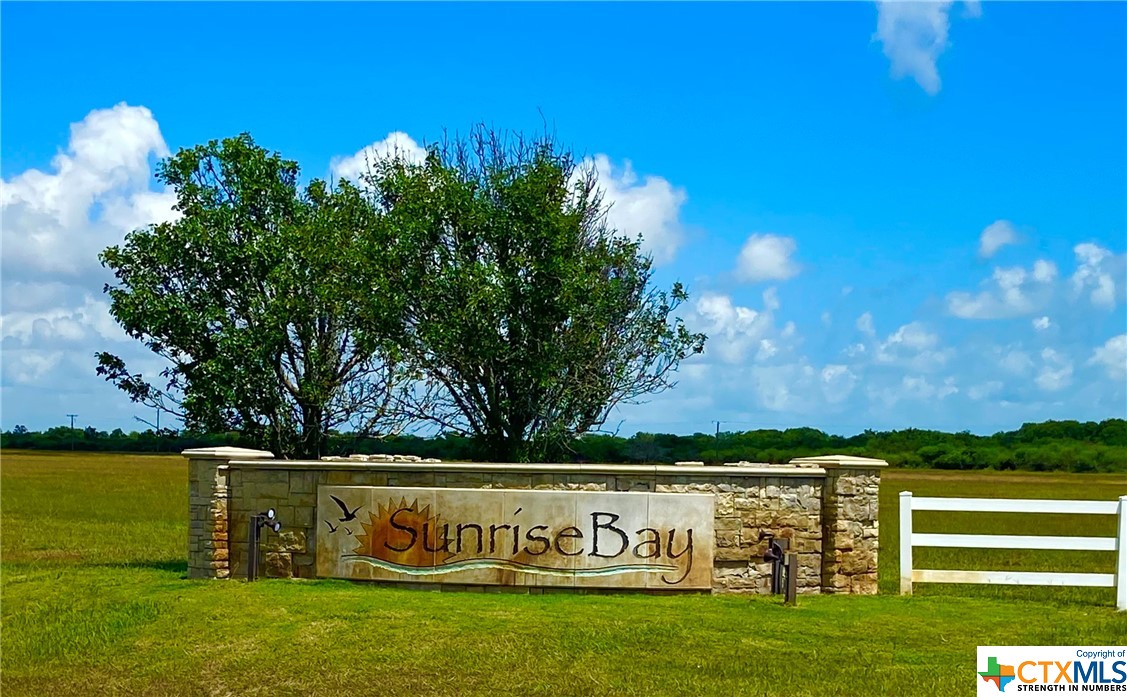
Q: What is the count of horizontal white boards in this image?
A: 3